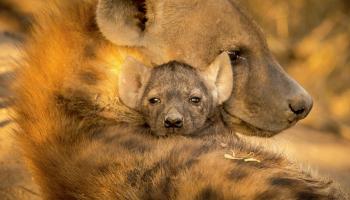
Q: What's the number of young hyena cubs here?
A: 1